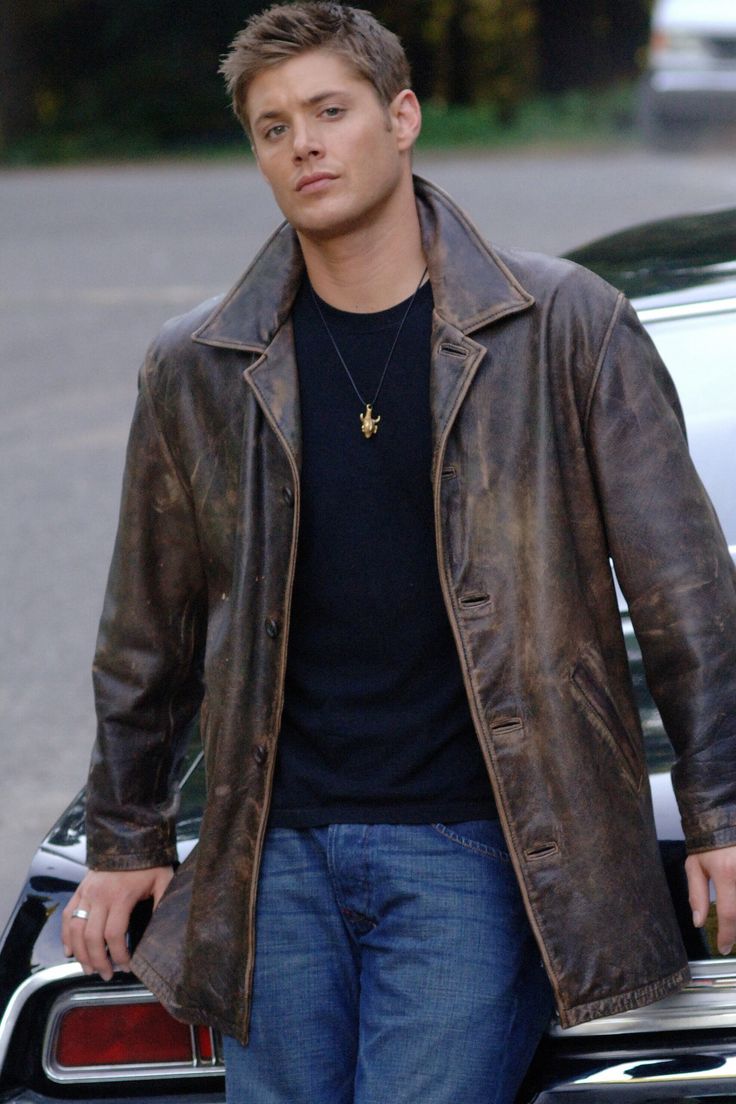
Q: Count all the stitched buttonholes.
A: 5